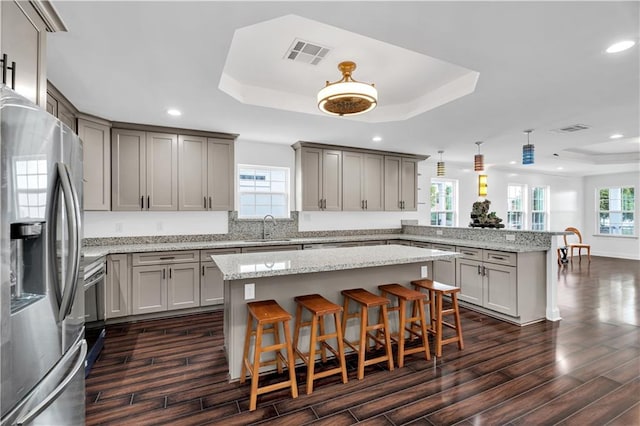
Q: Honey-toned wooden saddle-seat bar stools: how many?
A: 5